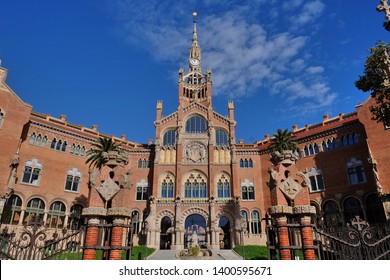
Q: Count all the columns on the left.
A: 2